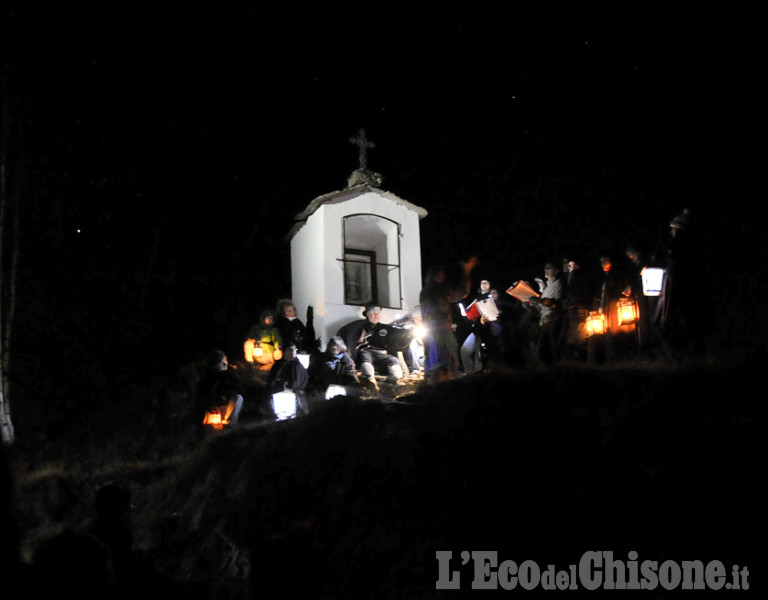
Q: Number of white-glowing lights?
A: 5